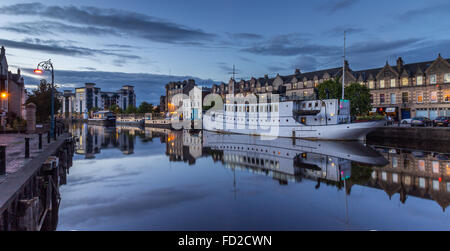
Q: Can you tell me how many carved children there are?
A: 0